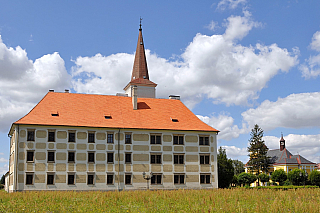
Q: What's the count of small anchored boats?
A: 0